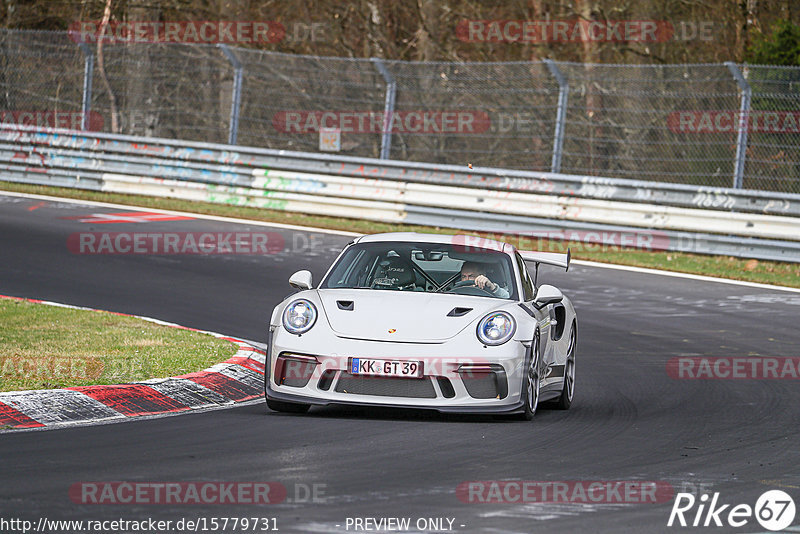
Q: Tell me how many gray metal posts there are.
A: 5